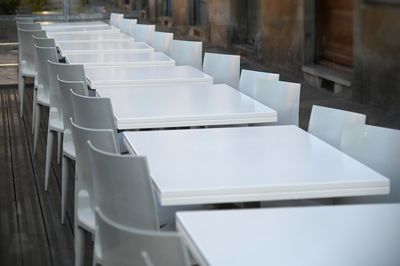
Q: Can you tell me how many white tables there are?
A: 9